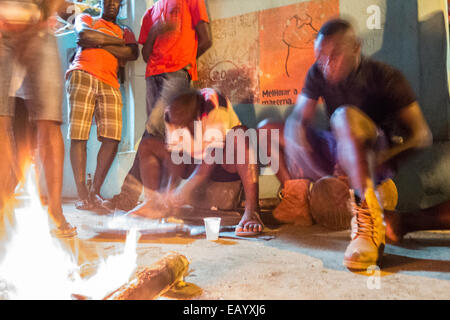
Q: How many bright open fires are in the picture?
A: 1